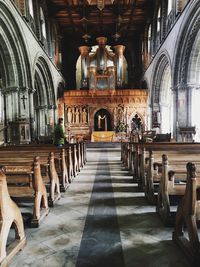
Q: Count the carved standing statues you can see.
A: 3